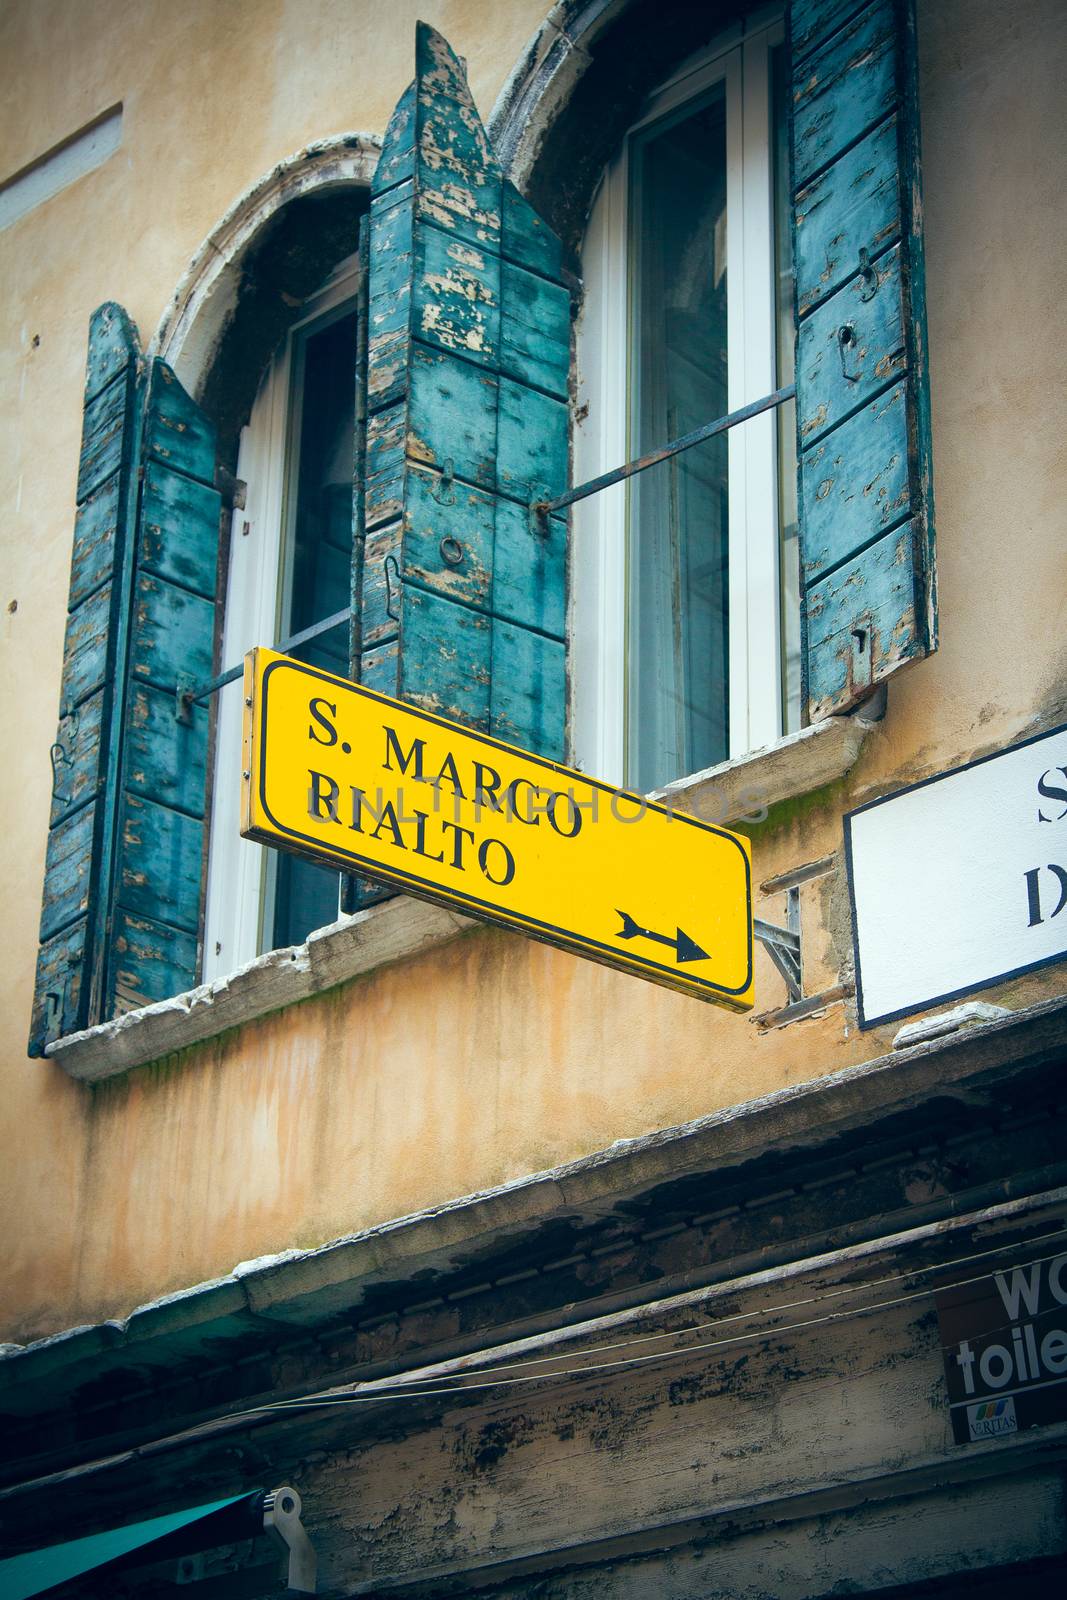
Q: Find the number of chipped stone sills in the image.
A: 2